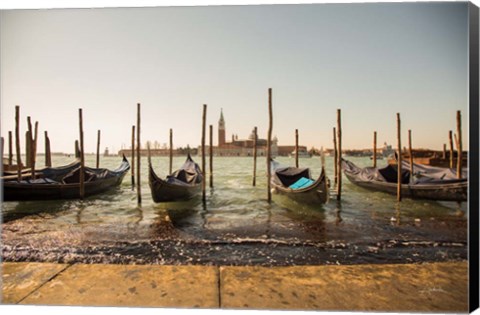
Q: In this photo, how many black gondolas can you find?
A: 4